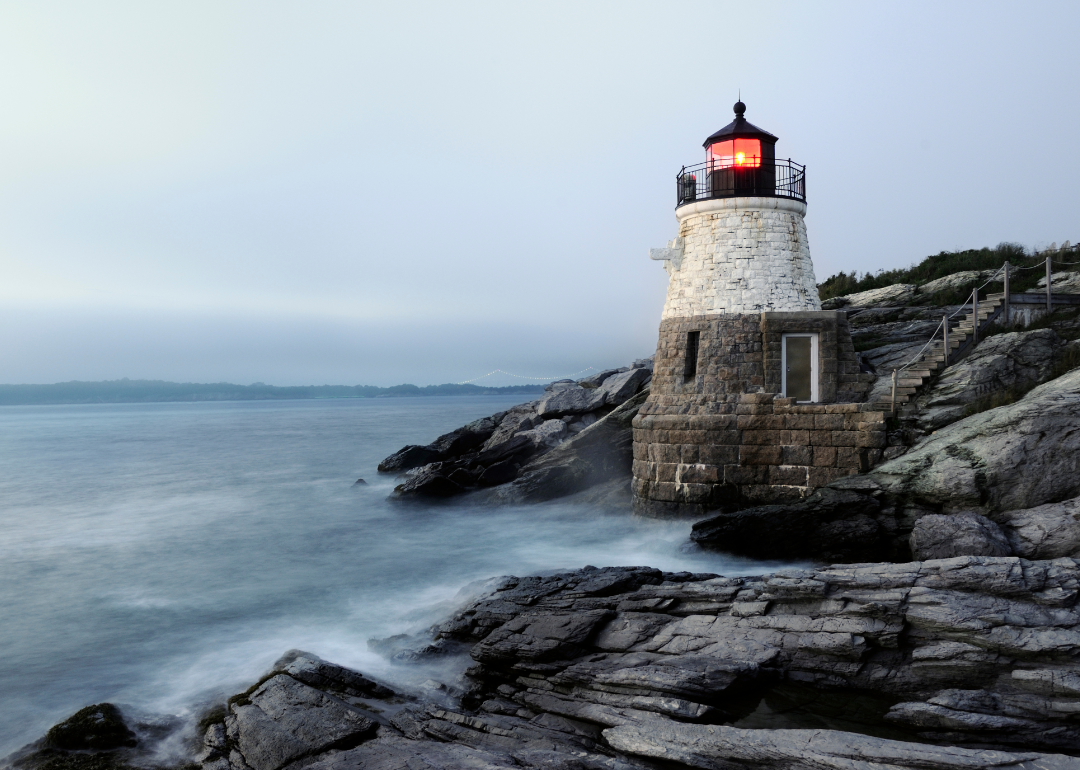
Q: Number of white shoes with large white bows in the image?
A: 0